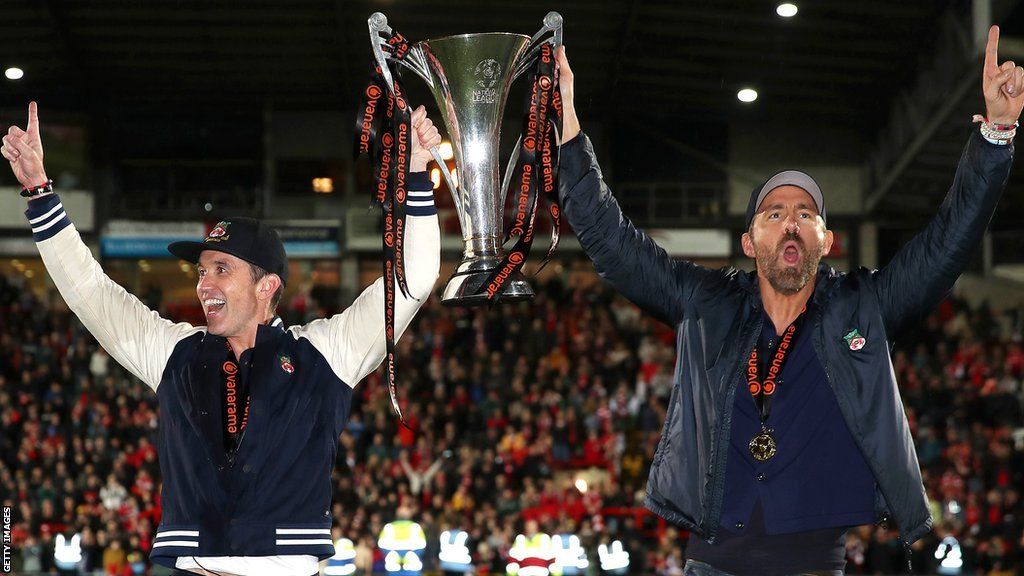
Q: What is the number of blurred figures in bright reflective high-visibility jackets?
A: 8